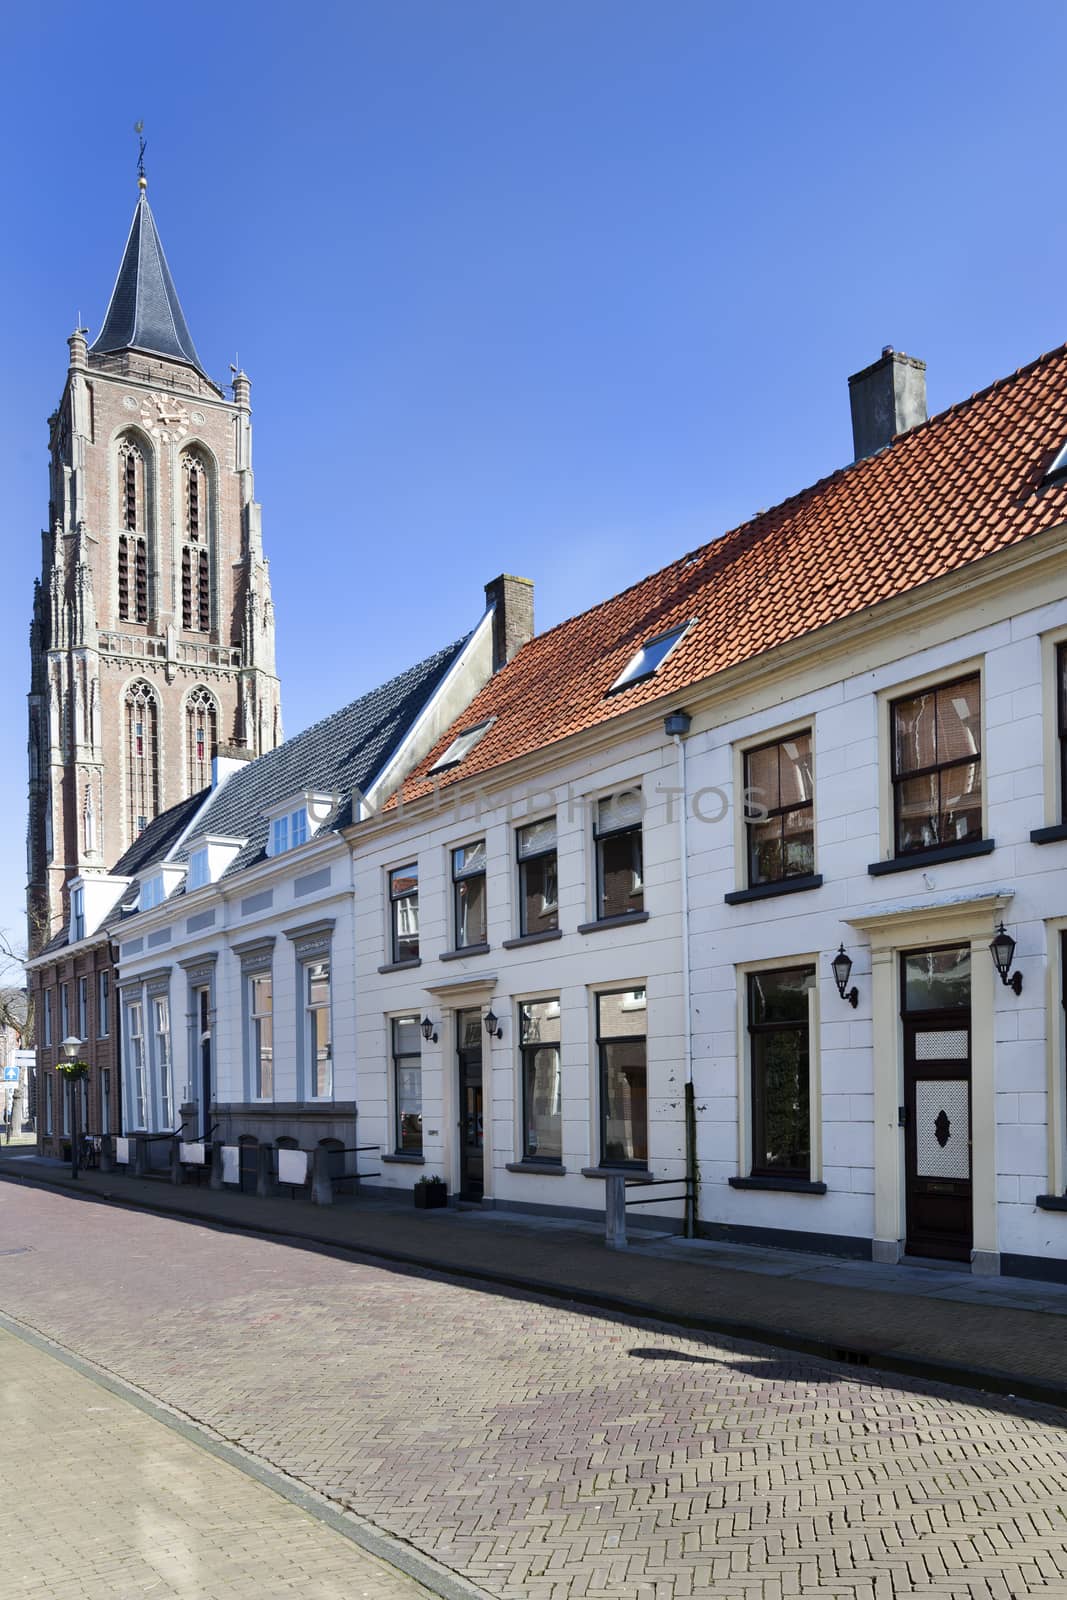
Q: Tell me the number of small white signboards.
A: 4